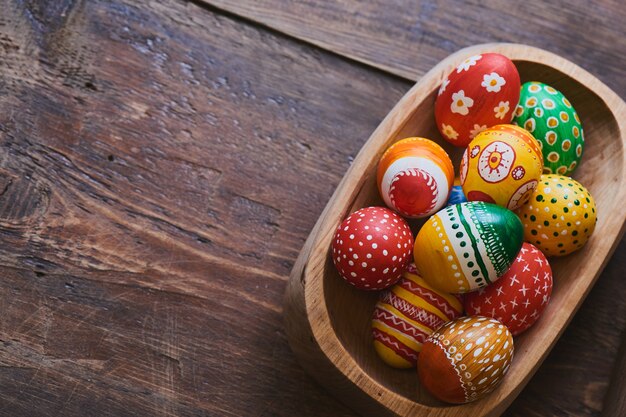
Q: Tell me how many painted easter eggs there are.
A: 11